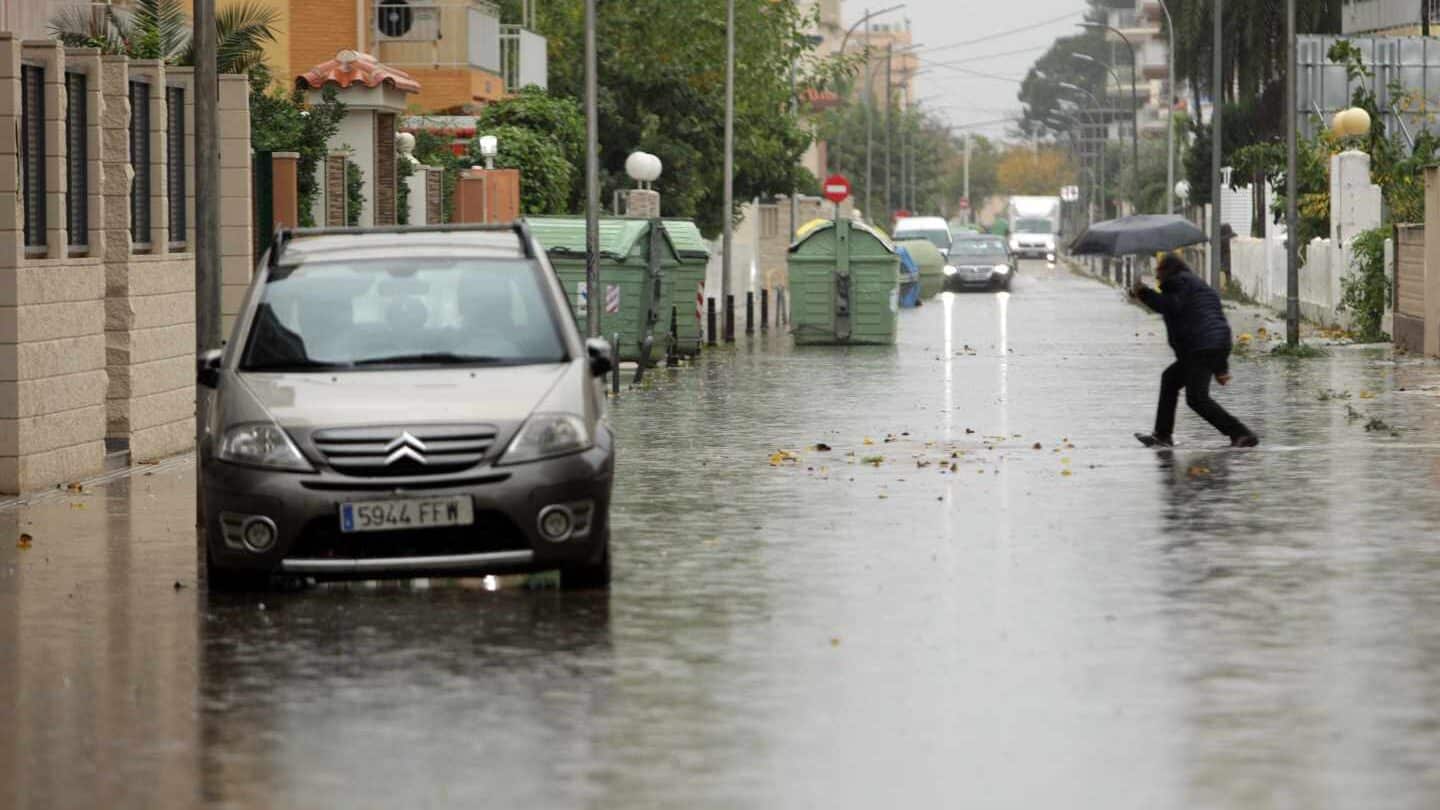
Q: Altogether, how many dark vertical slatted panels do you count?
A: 4